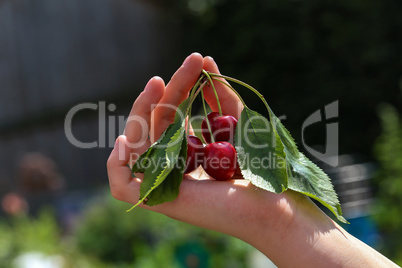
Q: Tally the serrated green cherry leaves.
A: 4